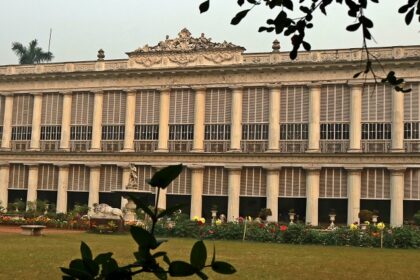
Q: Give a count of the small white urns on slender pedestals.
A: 4